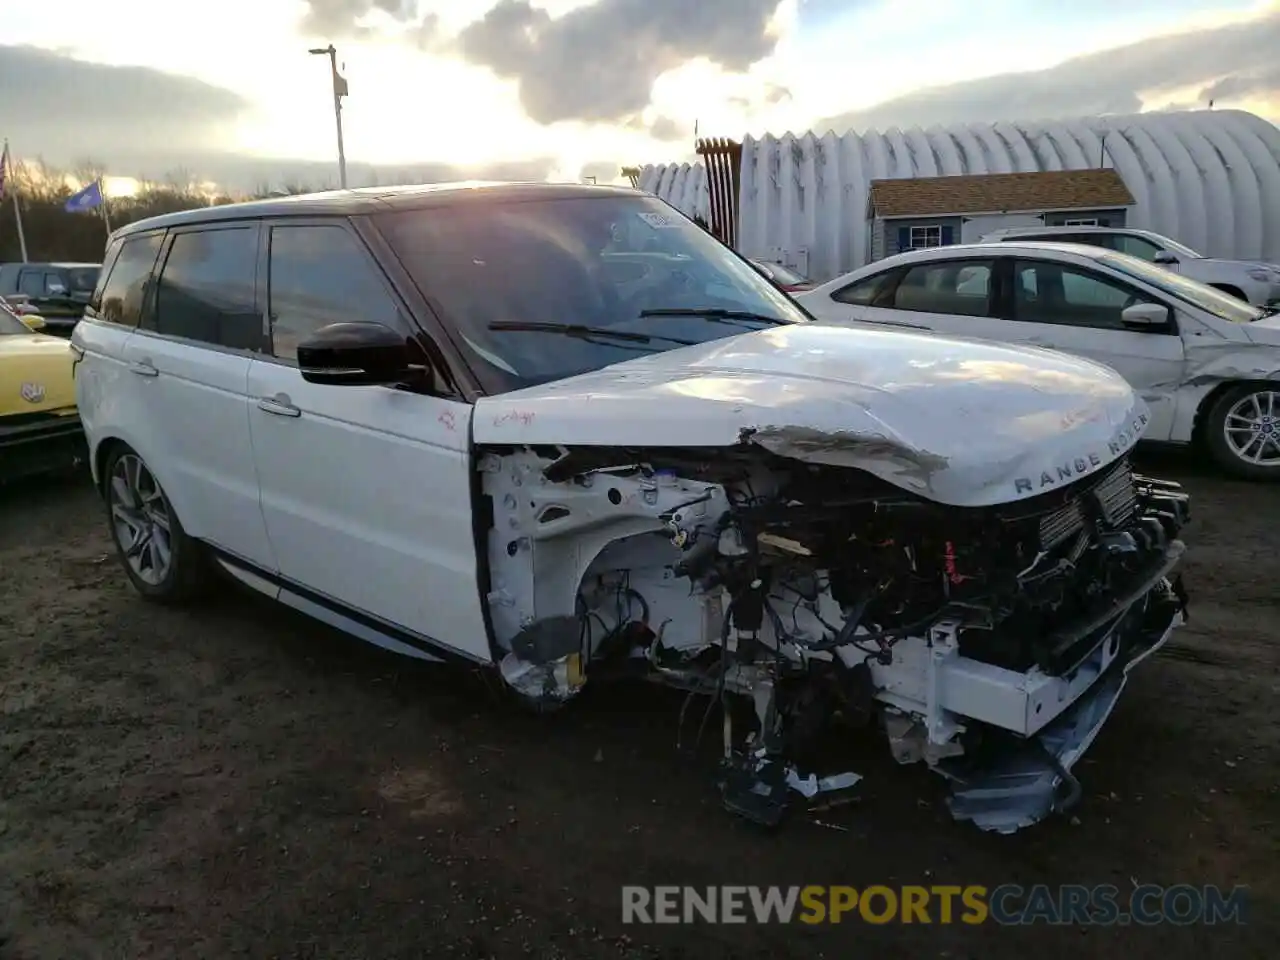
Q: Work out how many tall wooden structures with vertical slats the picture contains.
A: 1